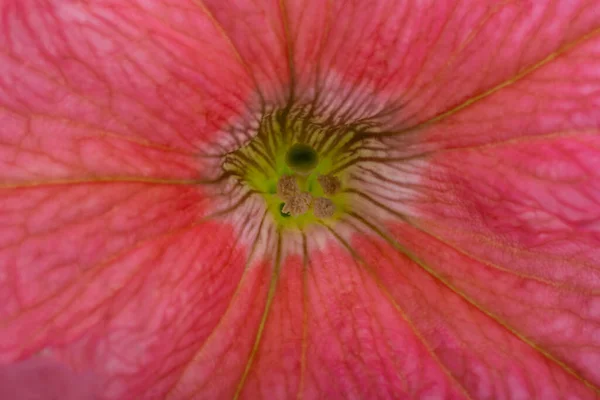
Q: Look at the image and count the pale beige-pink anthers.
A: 4